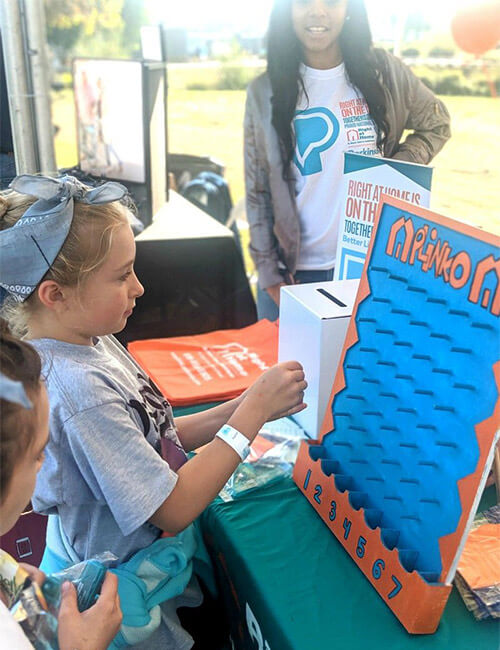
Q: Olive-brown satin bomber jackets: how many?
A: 1